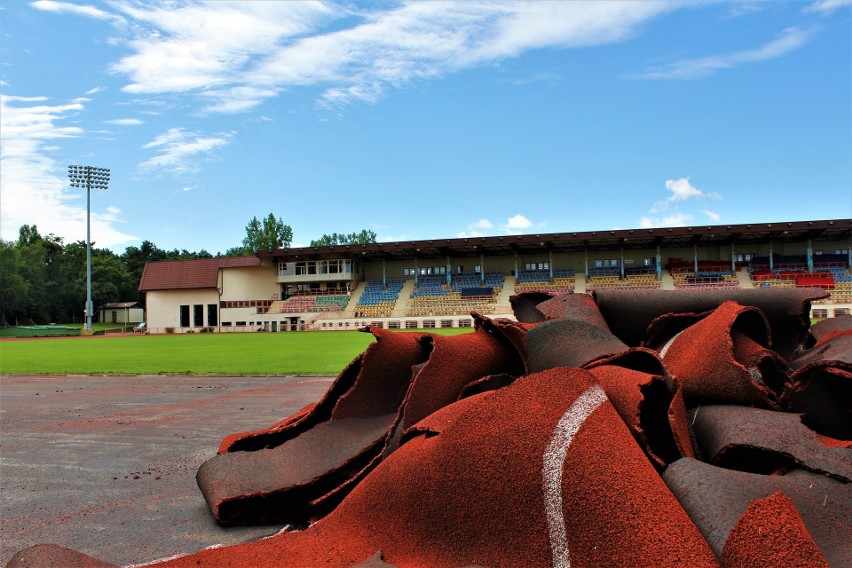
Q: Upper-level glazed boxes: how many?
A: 1